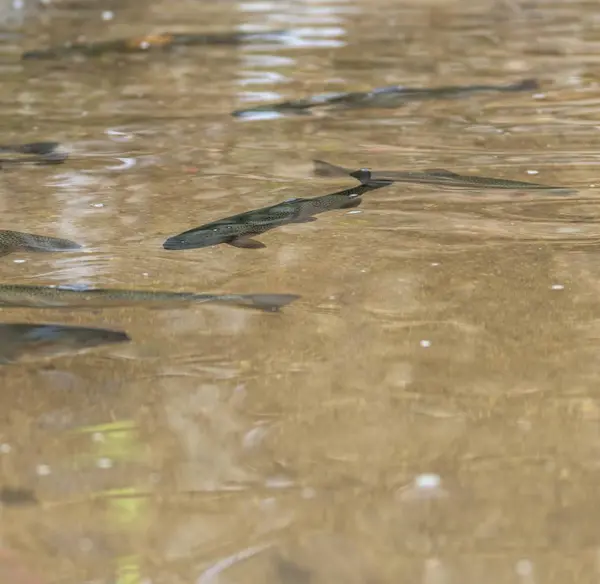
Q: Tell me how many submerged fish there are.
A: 8